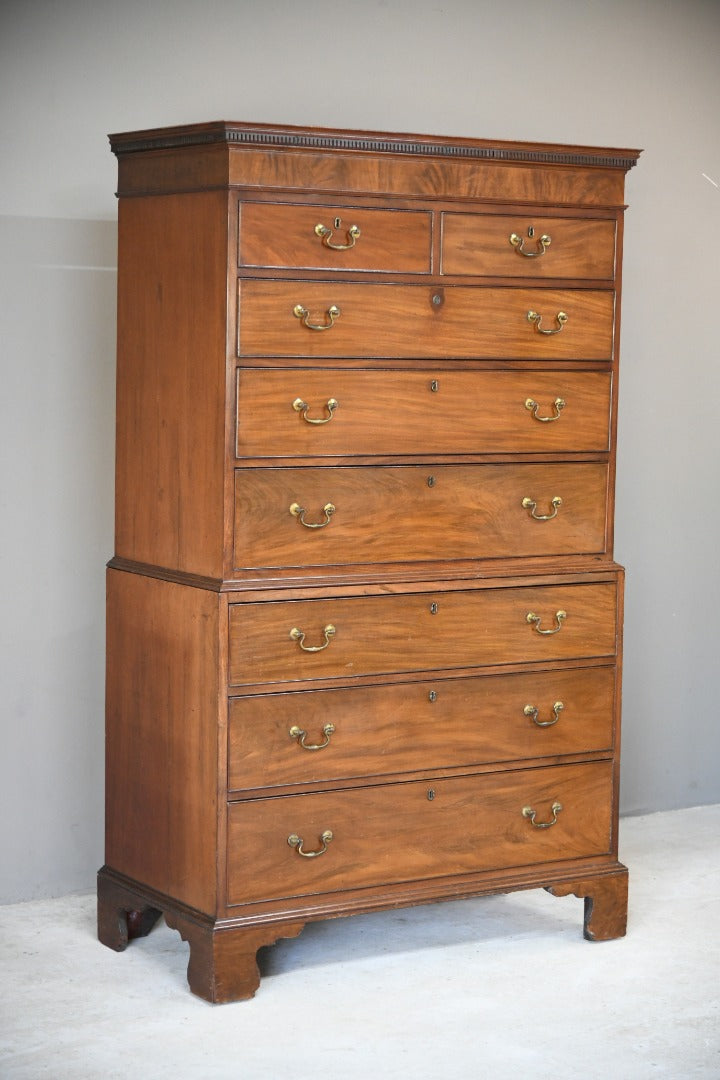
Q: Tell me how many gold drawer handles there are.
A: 14